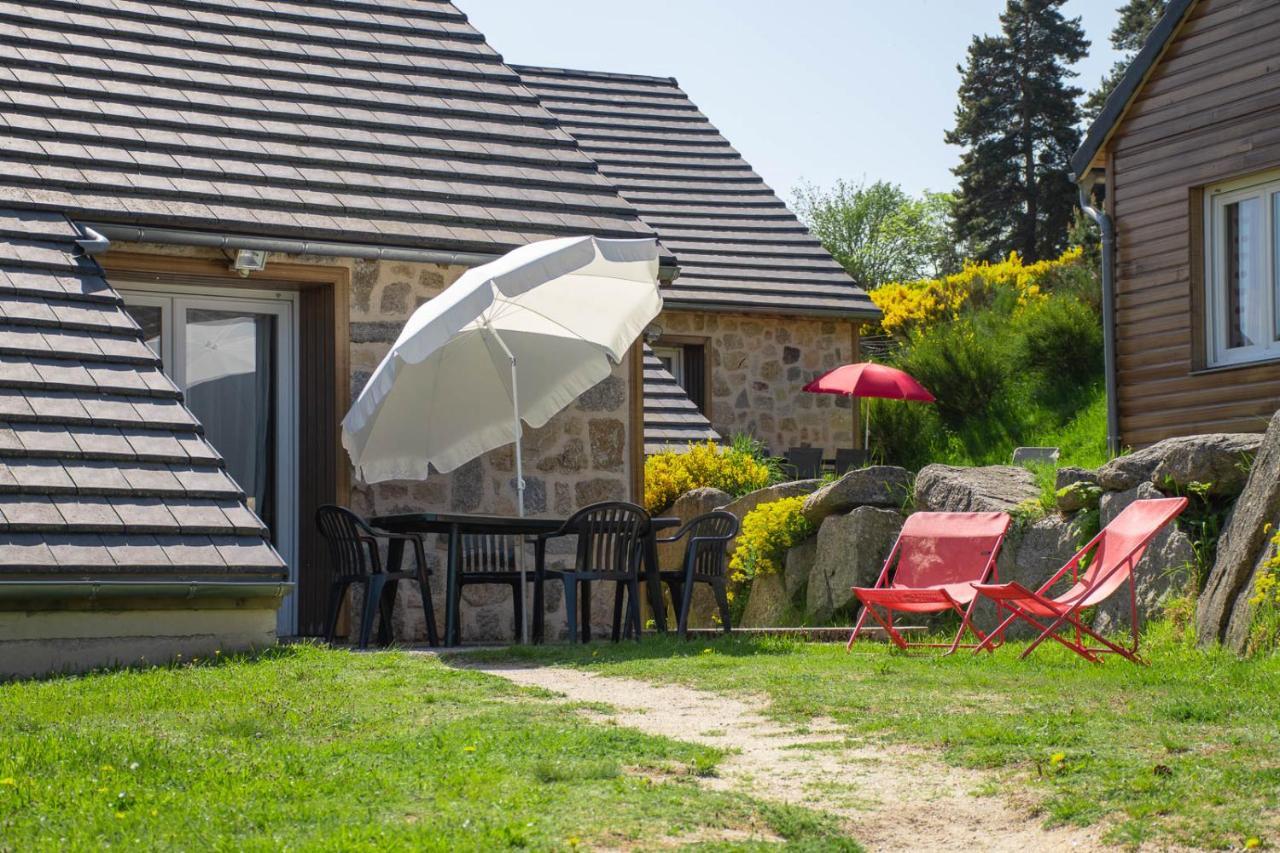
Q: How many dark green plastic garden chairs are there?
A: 4